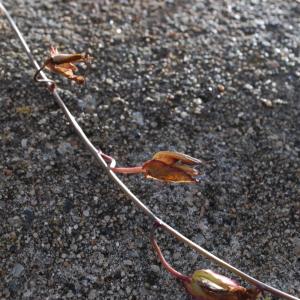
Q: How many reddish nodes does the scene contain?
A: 3